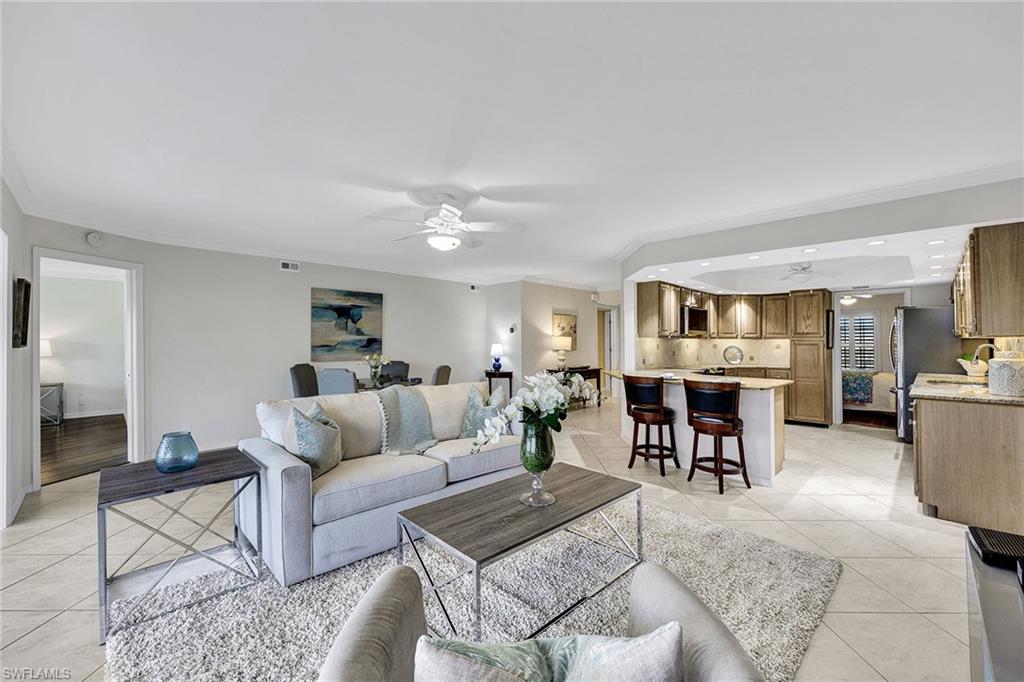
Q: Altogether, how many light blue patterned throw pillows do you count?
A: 3